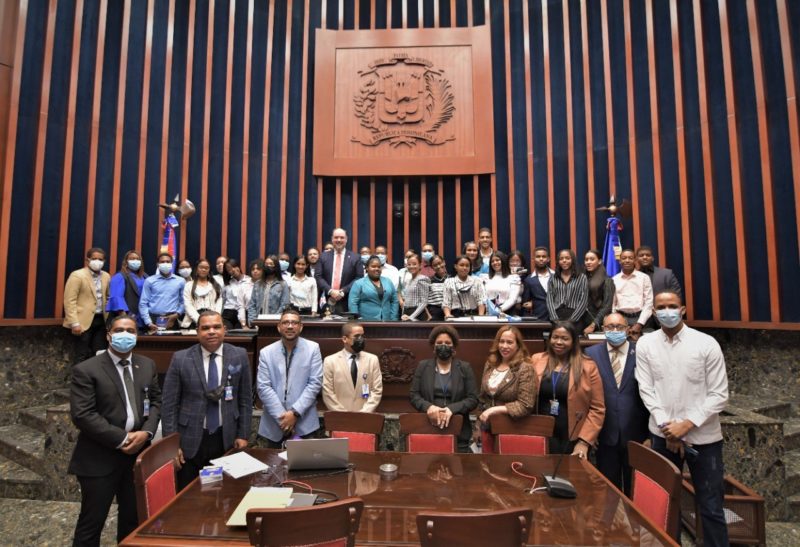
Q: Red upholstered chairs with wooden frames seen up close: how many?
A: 7